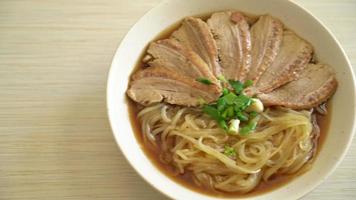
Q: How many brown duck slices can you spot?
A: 7